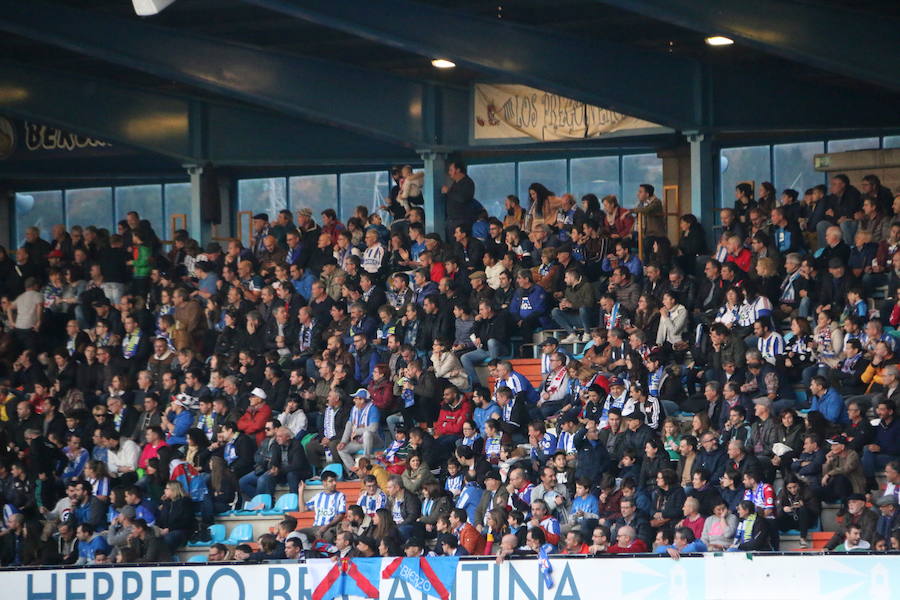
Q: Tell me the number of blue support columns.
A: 3